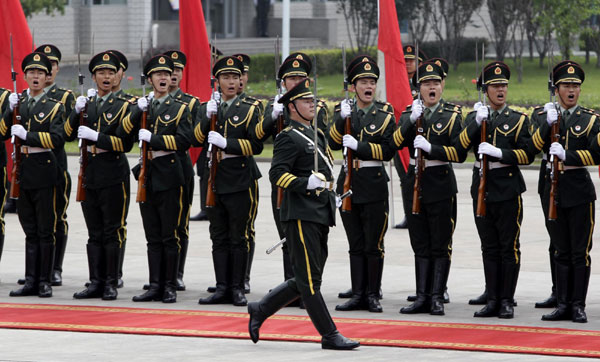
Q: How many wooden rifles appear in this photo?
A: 9